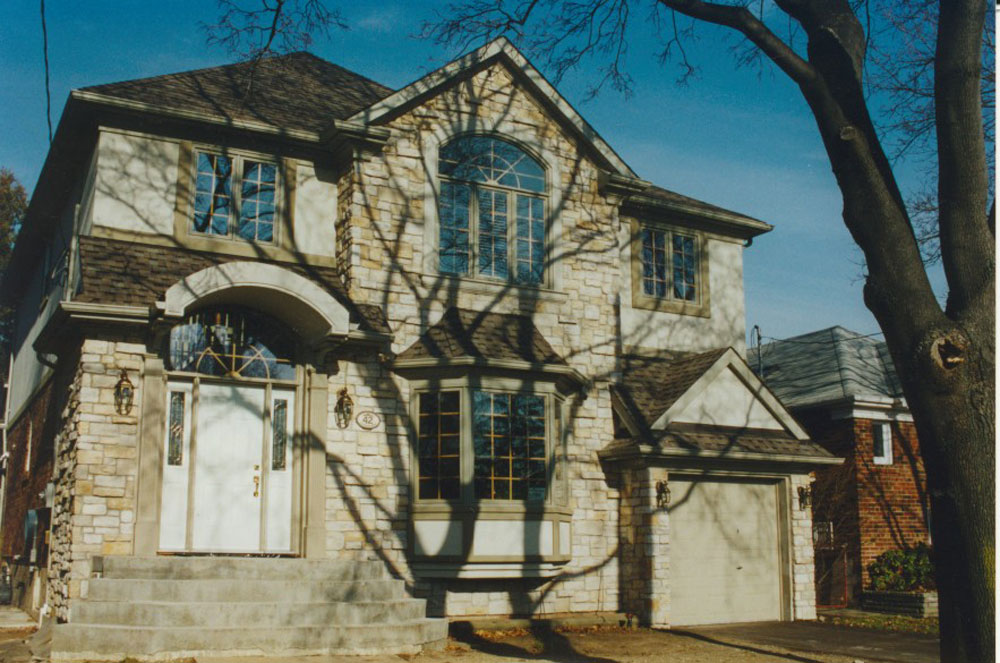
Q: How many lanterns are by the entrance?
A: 2